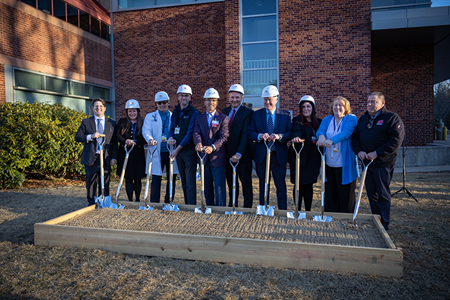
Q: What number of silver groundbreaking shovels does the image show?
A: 10